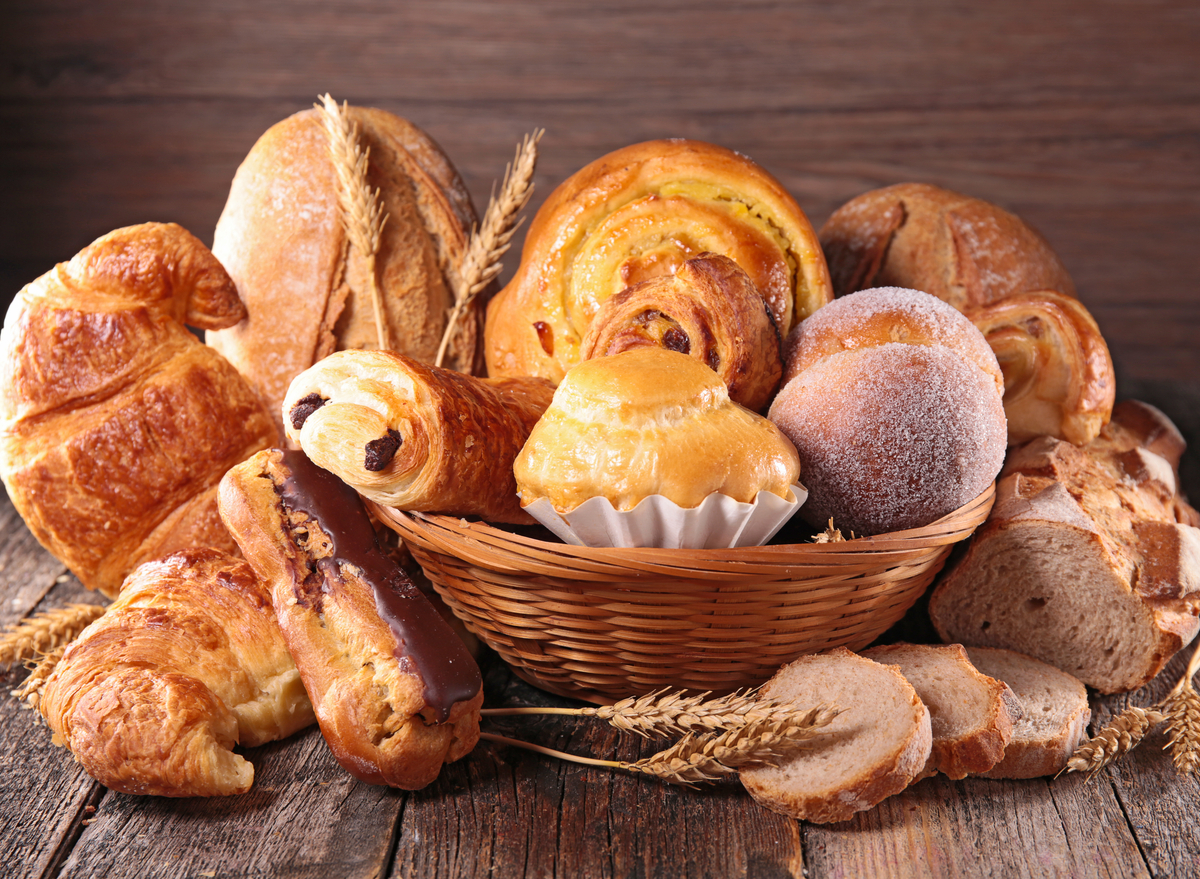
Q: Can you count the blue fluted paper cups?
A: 0